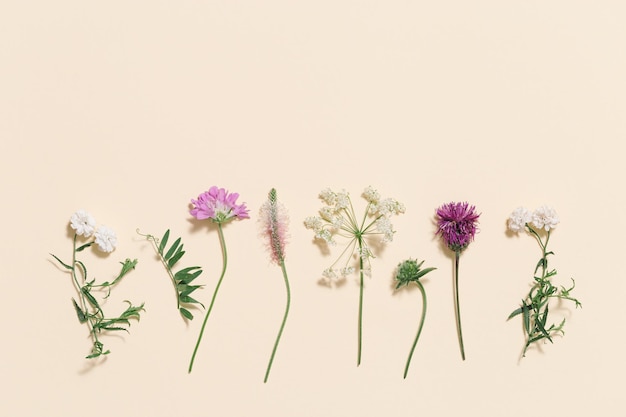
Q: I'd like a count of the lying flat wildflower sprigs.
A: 8